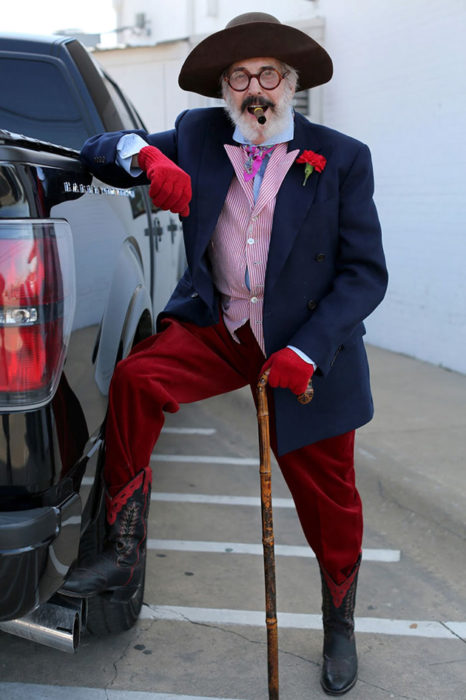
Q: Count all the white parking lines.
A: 6